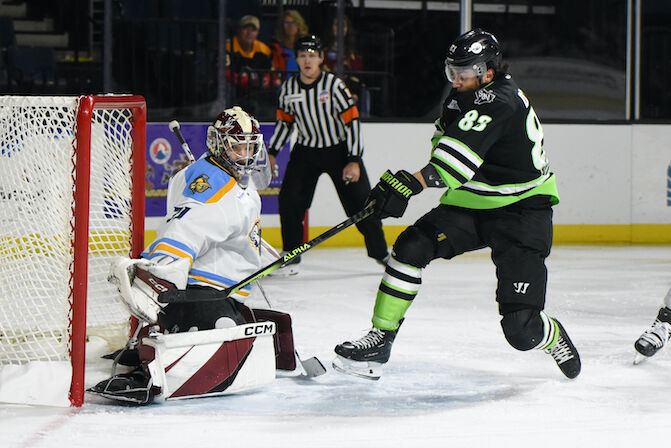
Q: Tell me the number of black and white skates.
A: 3